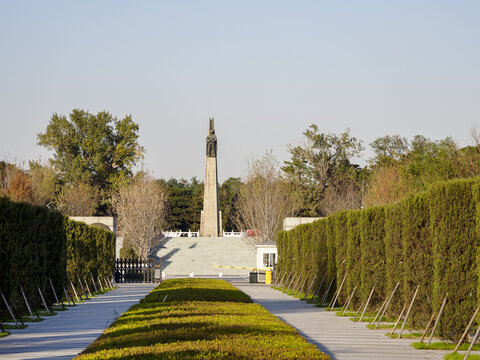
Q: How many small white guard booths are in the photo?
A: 1